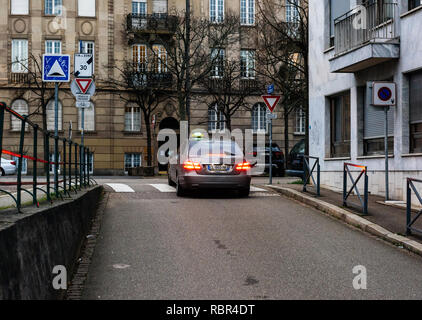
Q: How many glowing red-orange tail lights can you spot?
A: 2